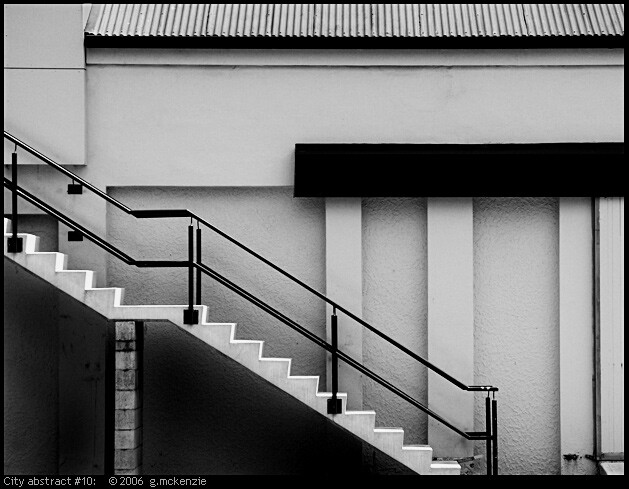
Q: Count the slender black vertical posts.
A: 6